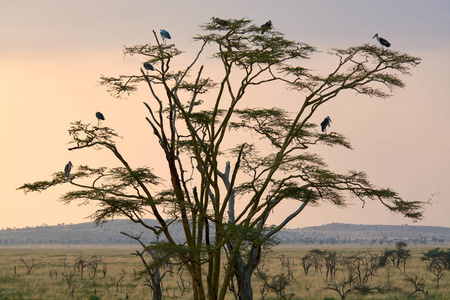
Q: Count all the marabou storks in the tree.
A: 7